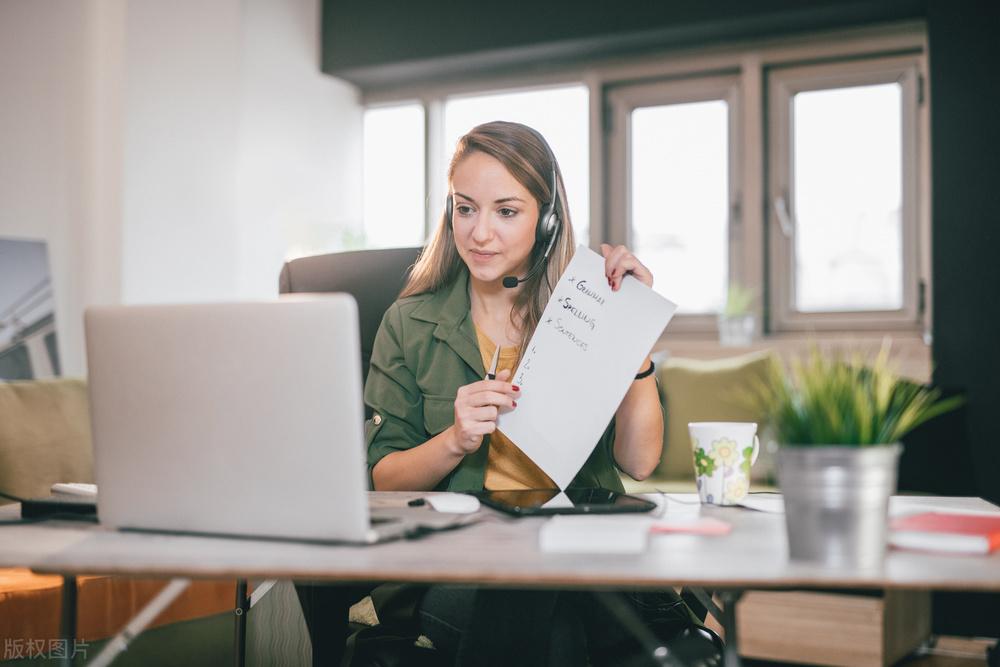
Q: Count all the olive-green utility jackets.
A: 1